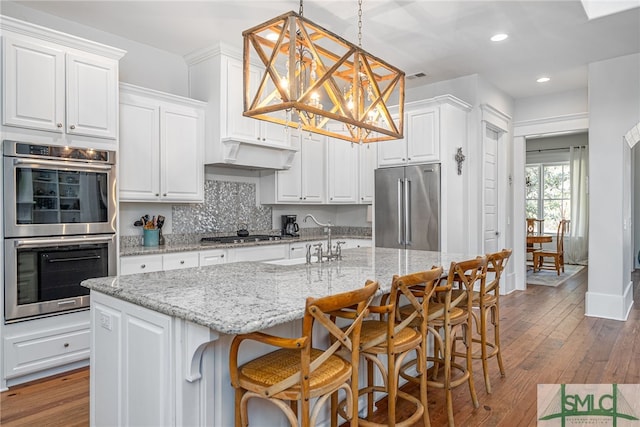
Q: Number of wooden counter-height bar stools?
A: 4